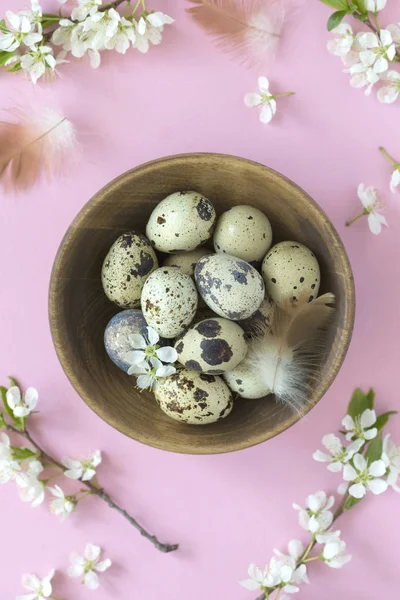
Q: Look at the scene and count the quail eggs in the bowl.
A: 12